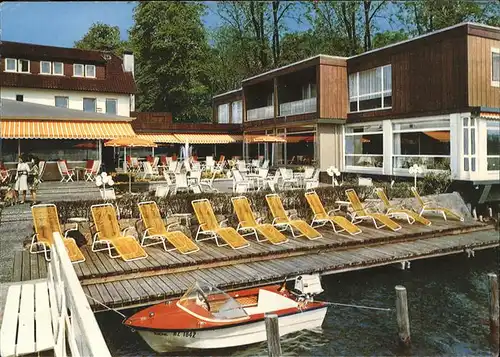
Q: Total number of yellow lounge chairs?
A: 10